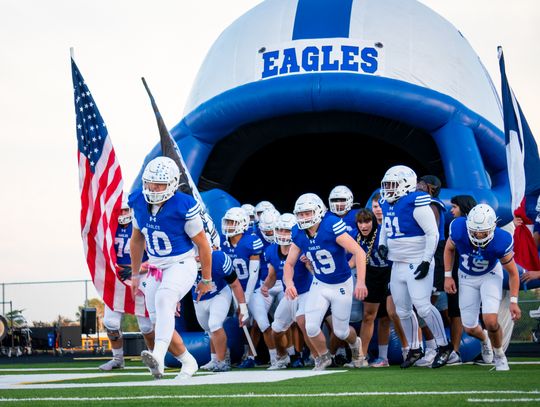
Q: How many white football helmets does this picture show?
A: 11